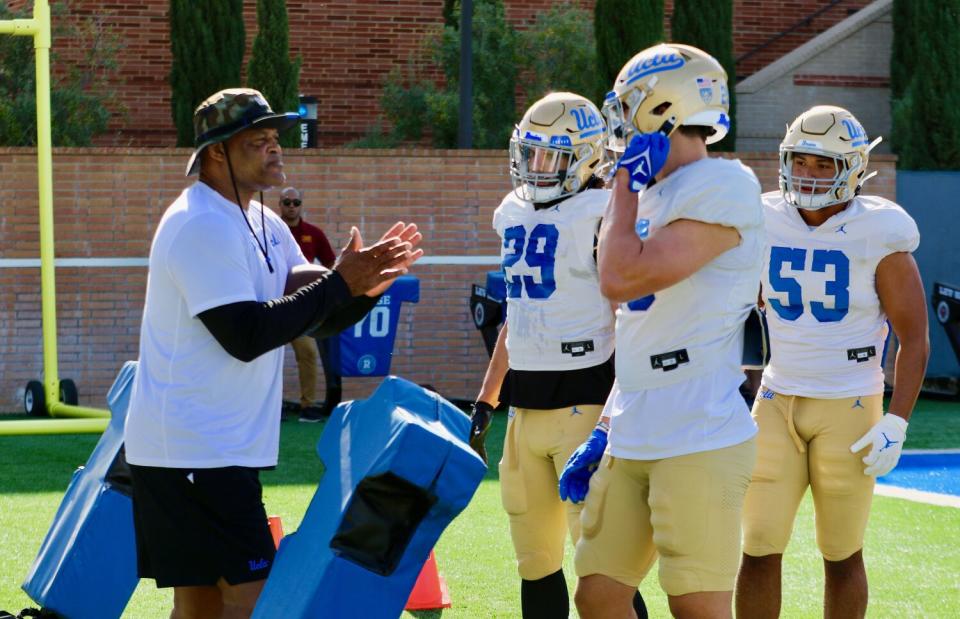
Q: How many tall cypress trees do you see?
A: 5